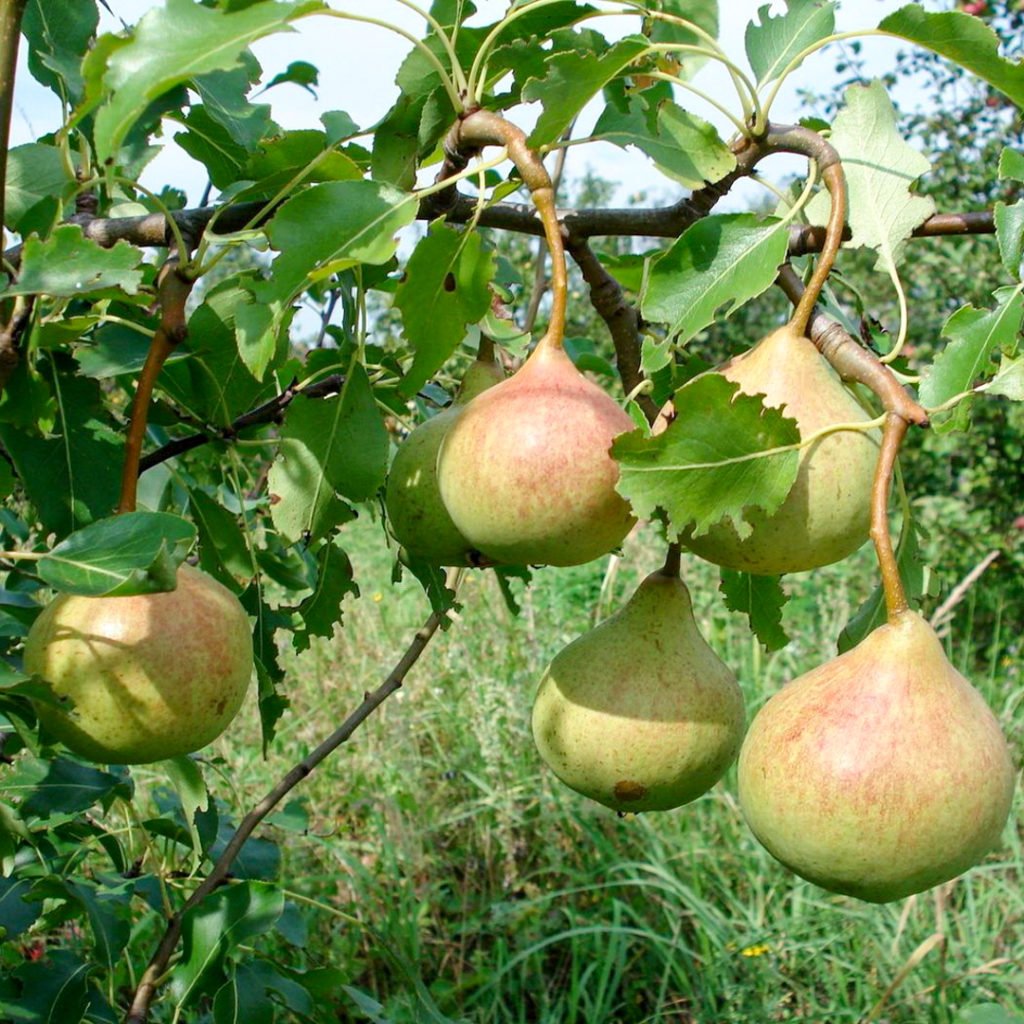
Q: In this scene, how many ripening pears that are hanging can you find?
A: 6